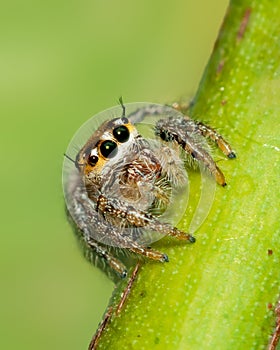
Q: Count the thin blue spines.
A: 0